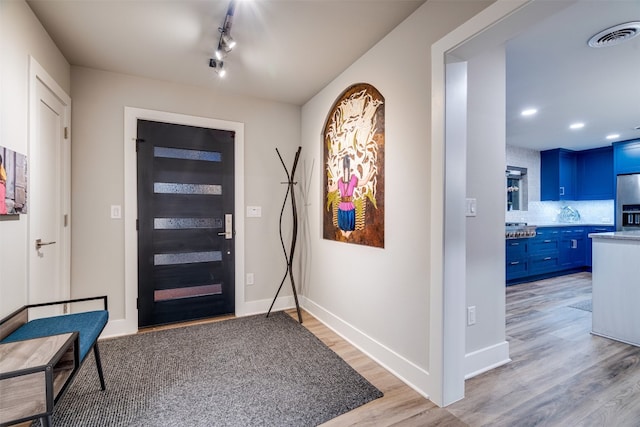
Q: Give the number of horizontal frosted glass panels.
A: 5